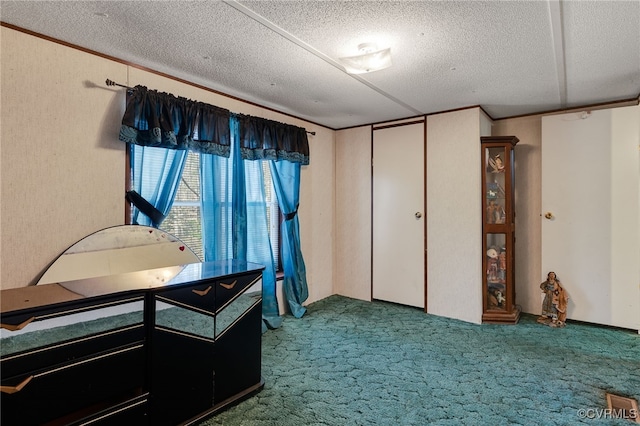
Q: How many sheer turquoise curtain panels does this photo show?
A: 4